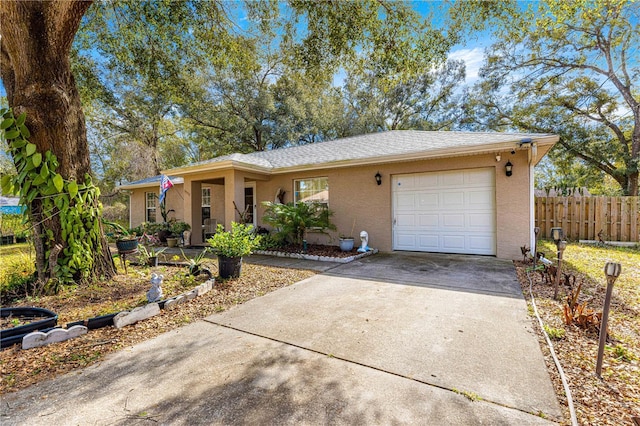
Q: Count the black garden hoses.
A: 0